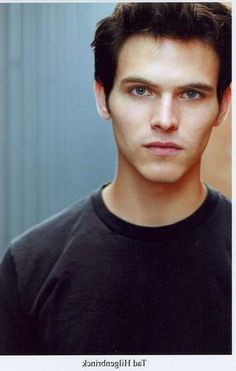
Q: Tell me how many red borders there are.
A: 0